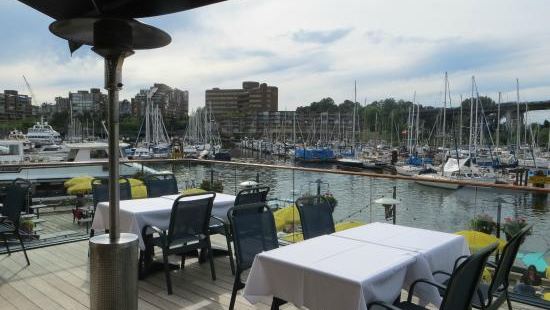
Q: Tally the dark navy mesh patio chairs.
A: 9